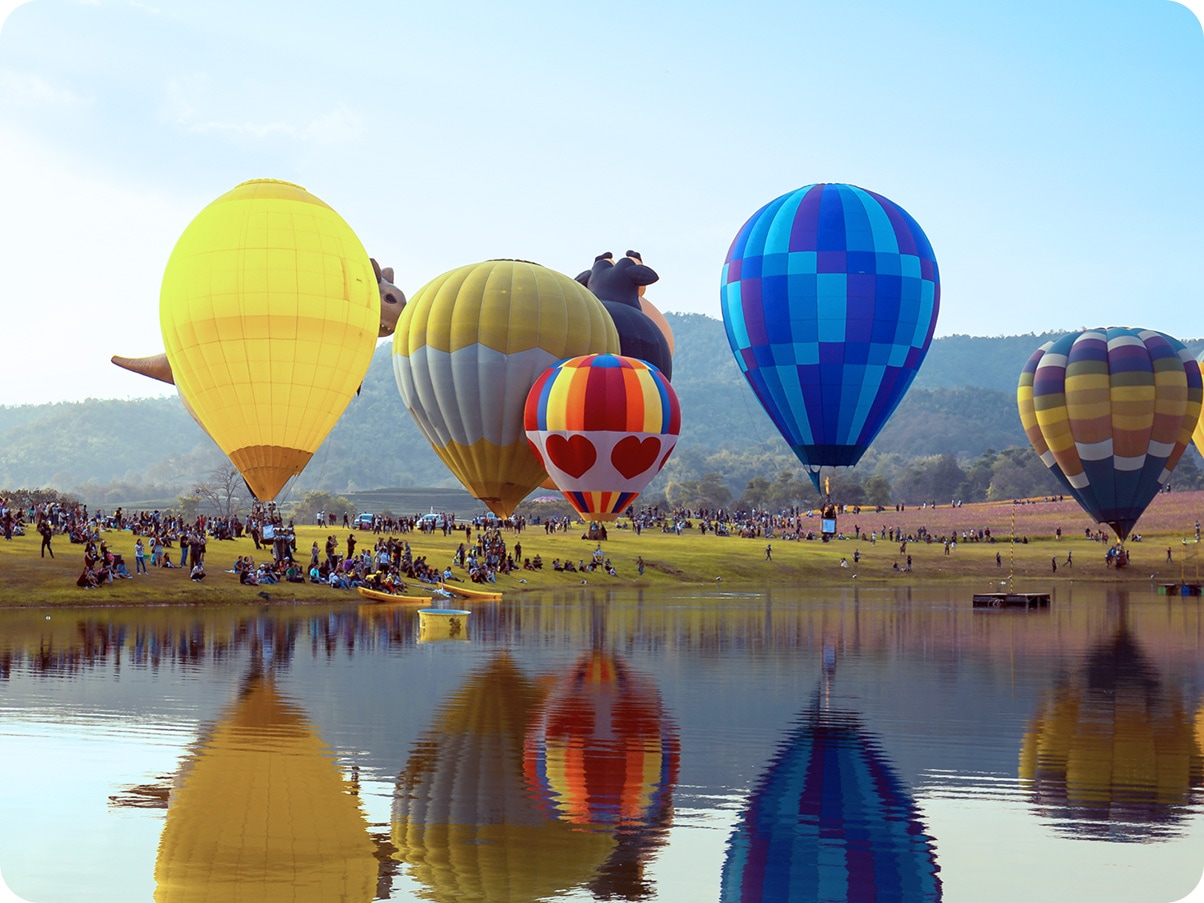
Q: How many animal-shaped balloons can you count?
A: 2